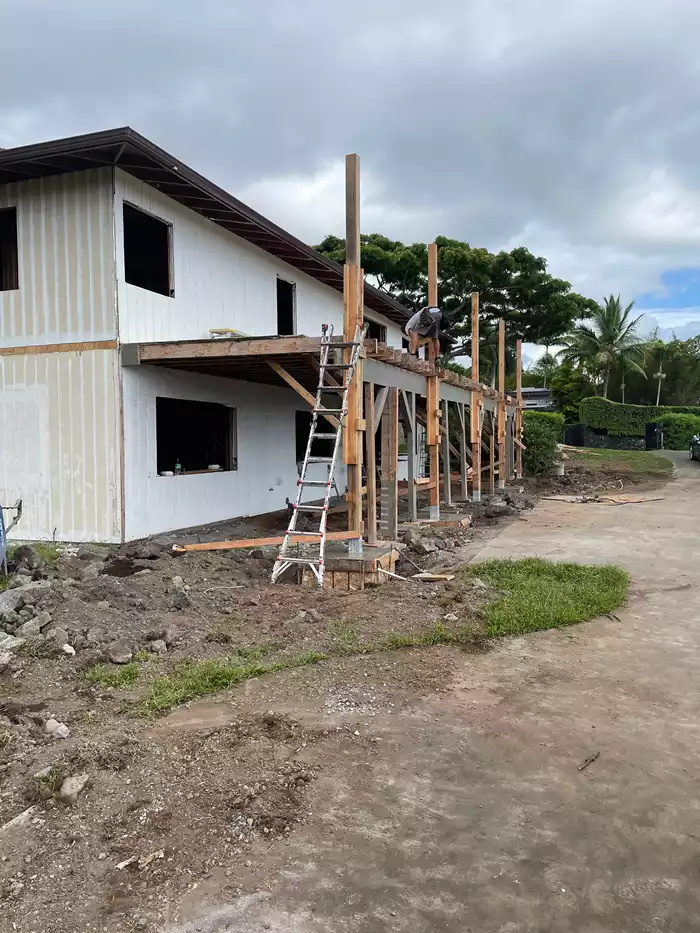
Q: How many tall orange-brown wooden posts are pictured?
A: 5